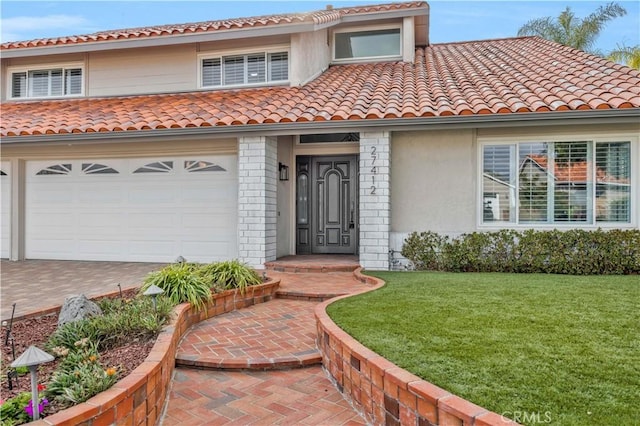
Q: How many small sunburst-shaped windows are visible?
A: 4